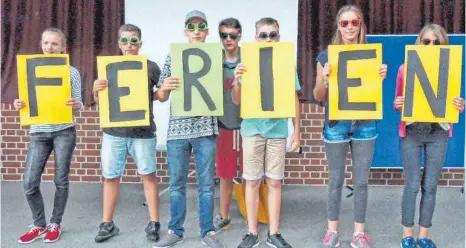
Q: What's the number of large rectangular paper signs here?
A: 6